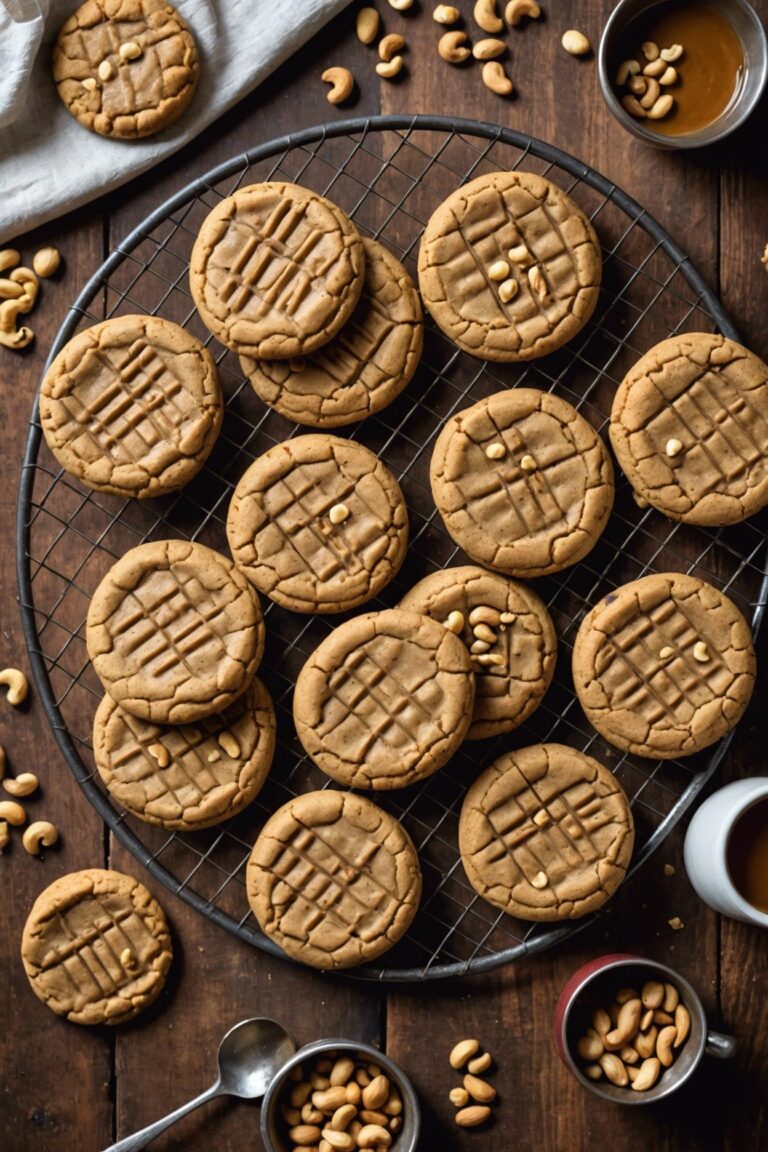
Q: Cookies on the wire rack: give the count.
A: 14